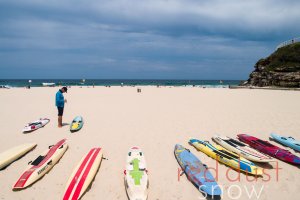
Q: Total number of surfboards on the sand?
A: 11